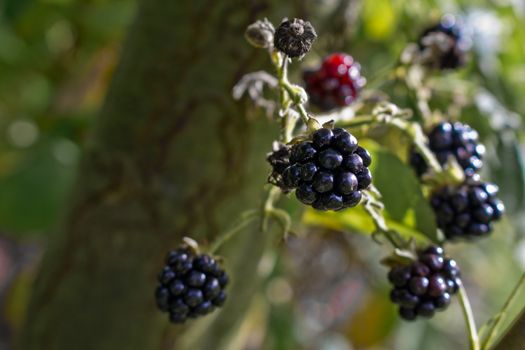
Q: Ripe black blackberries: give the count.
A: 6